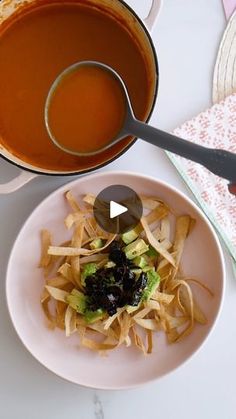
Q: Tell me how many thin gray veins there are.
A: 1